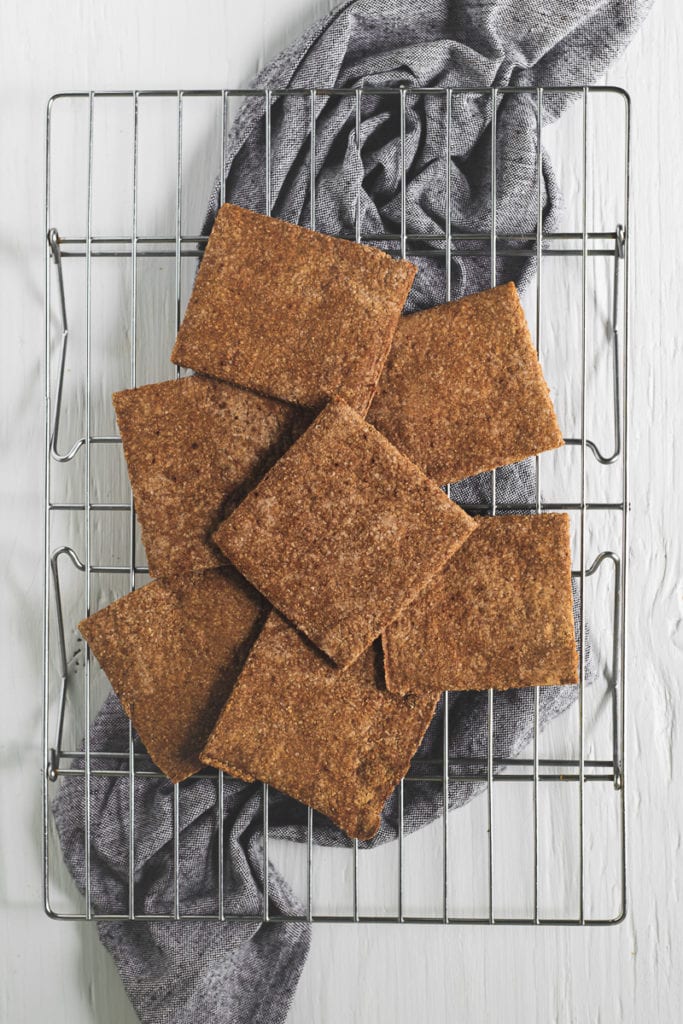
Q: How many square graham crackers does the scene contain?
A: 7